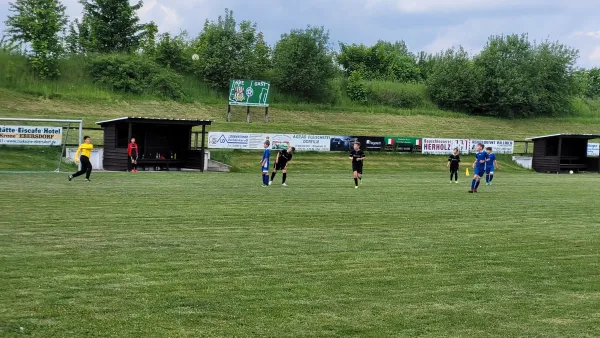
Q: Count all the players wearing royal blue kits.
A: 3